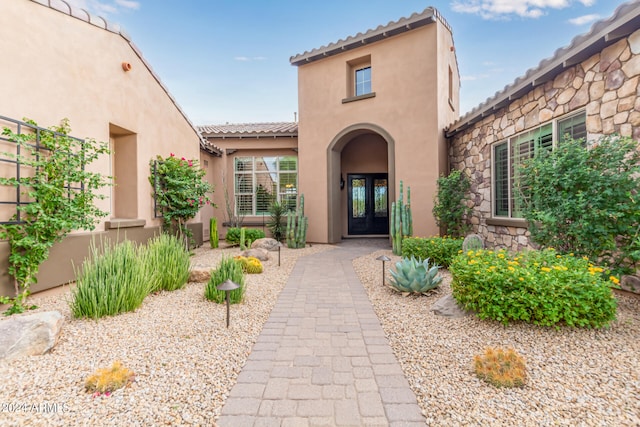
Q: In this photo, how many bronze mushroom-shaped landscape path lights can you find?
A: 3